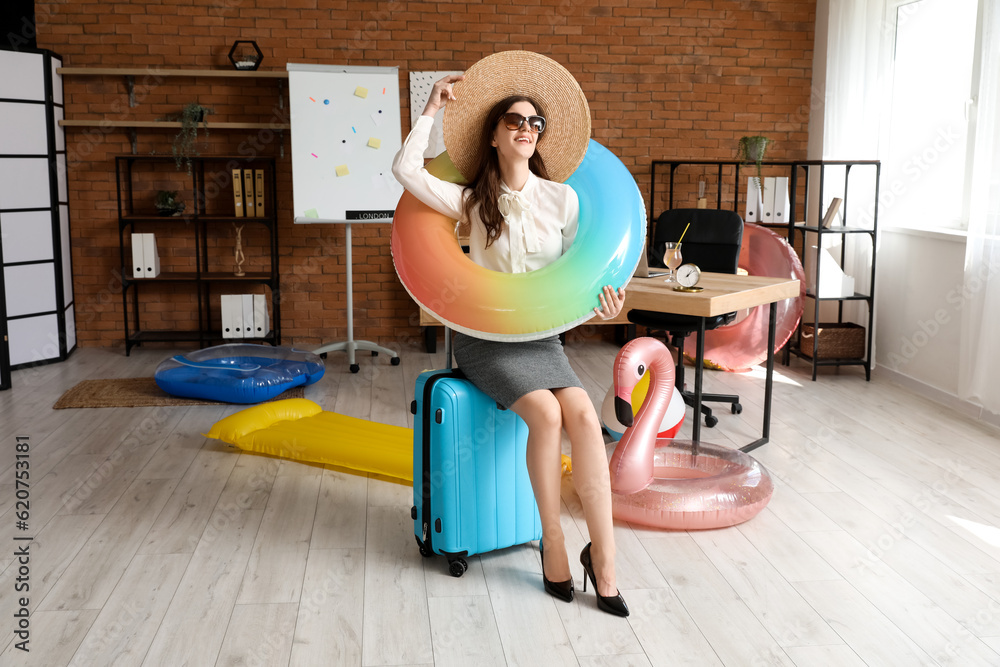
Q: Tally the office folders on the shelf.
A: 12